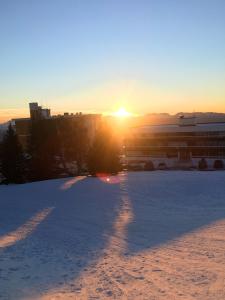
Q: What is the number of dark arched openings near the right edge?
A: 2